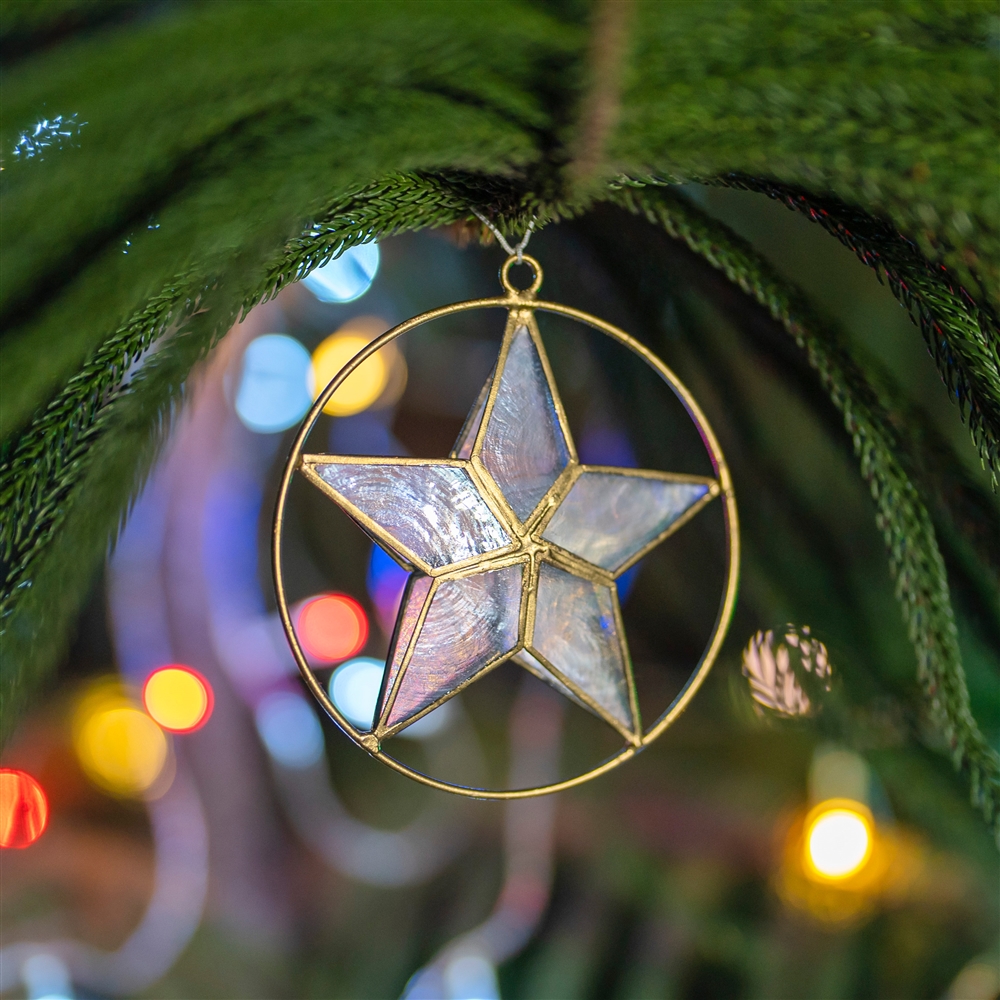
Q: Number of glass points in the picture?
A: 5